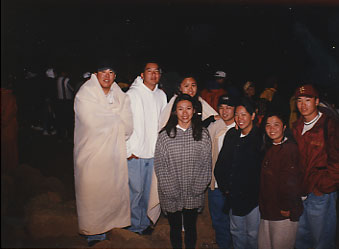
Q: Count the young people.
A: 8